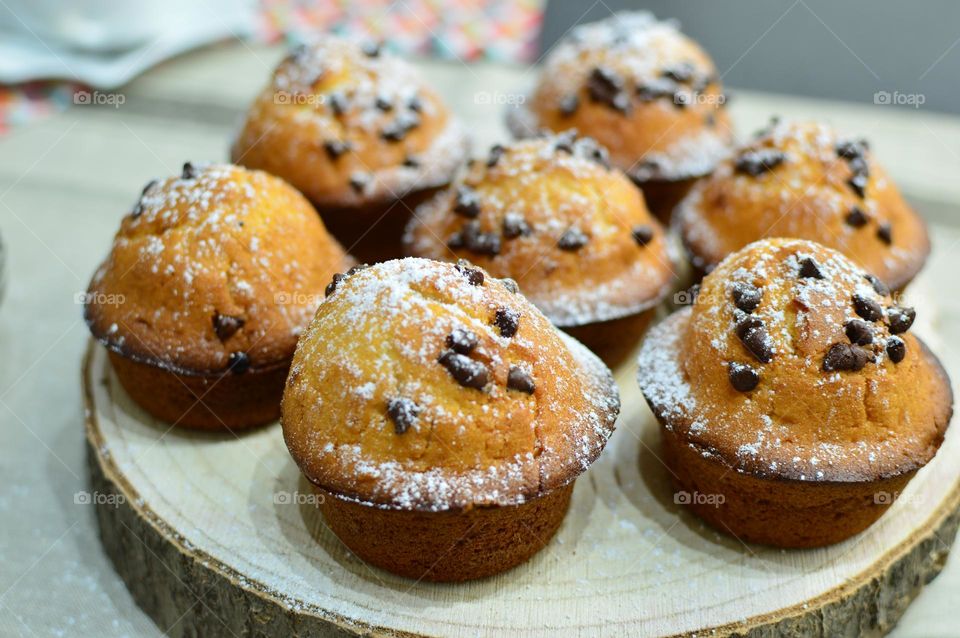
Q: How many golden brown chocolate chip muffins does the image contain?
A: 7